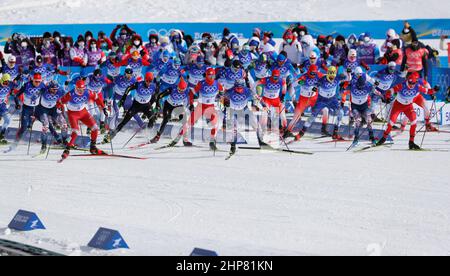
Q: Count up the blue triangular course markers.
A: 3